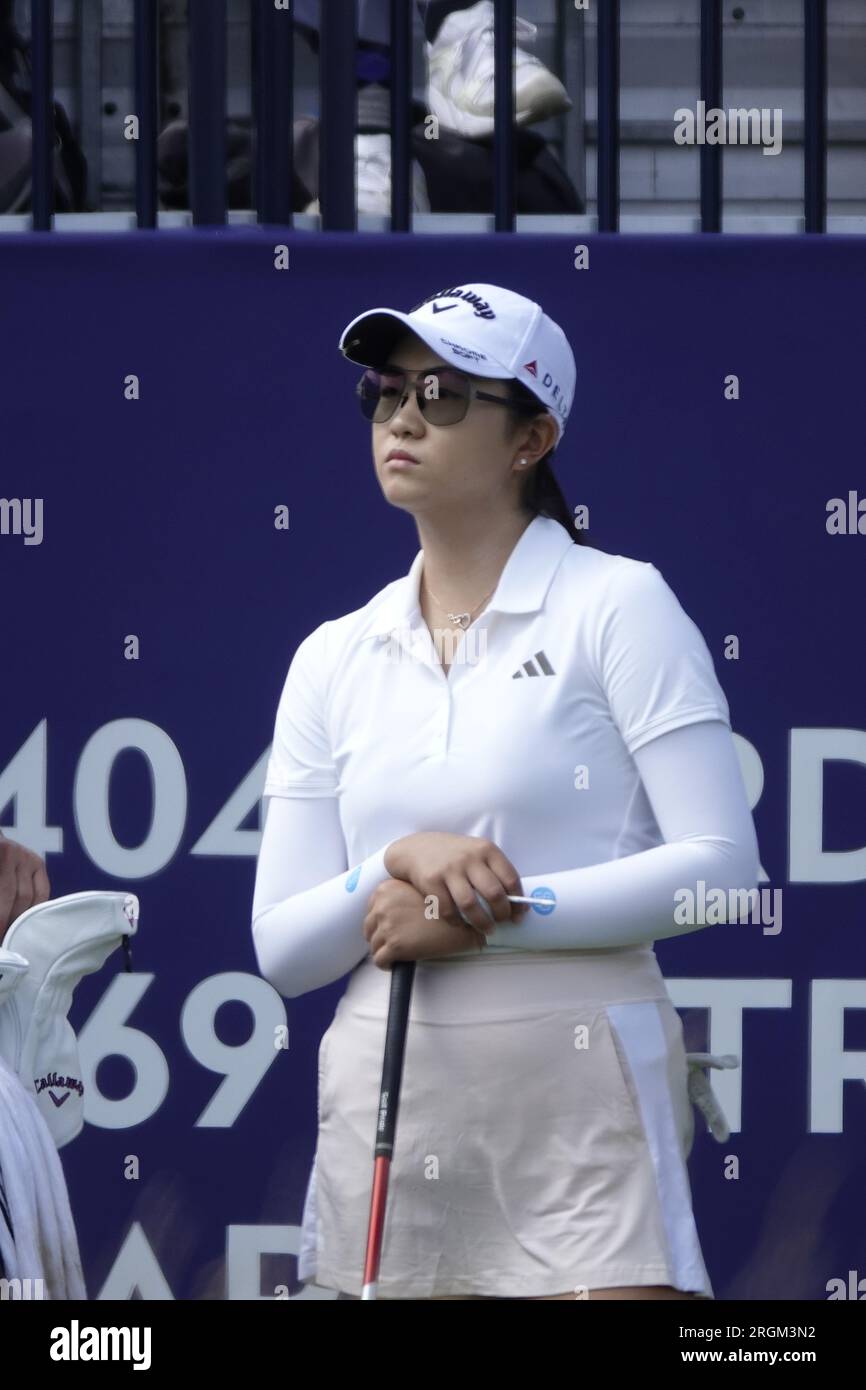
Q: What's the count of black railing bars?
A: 10